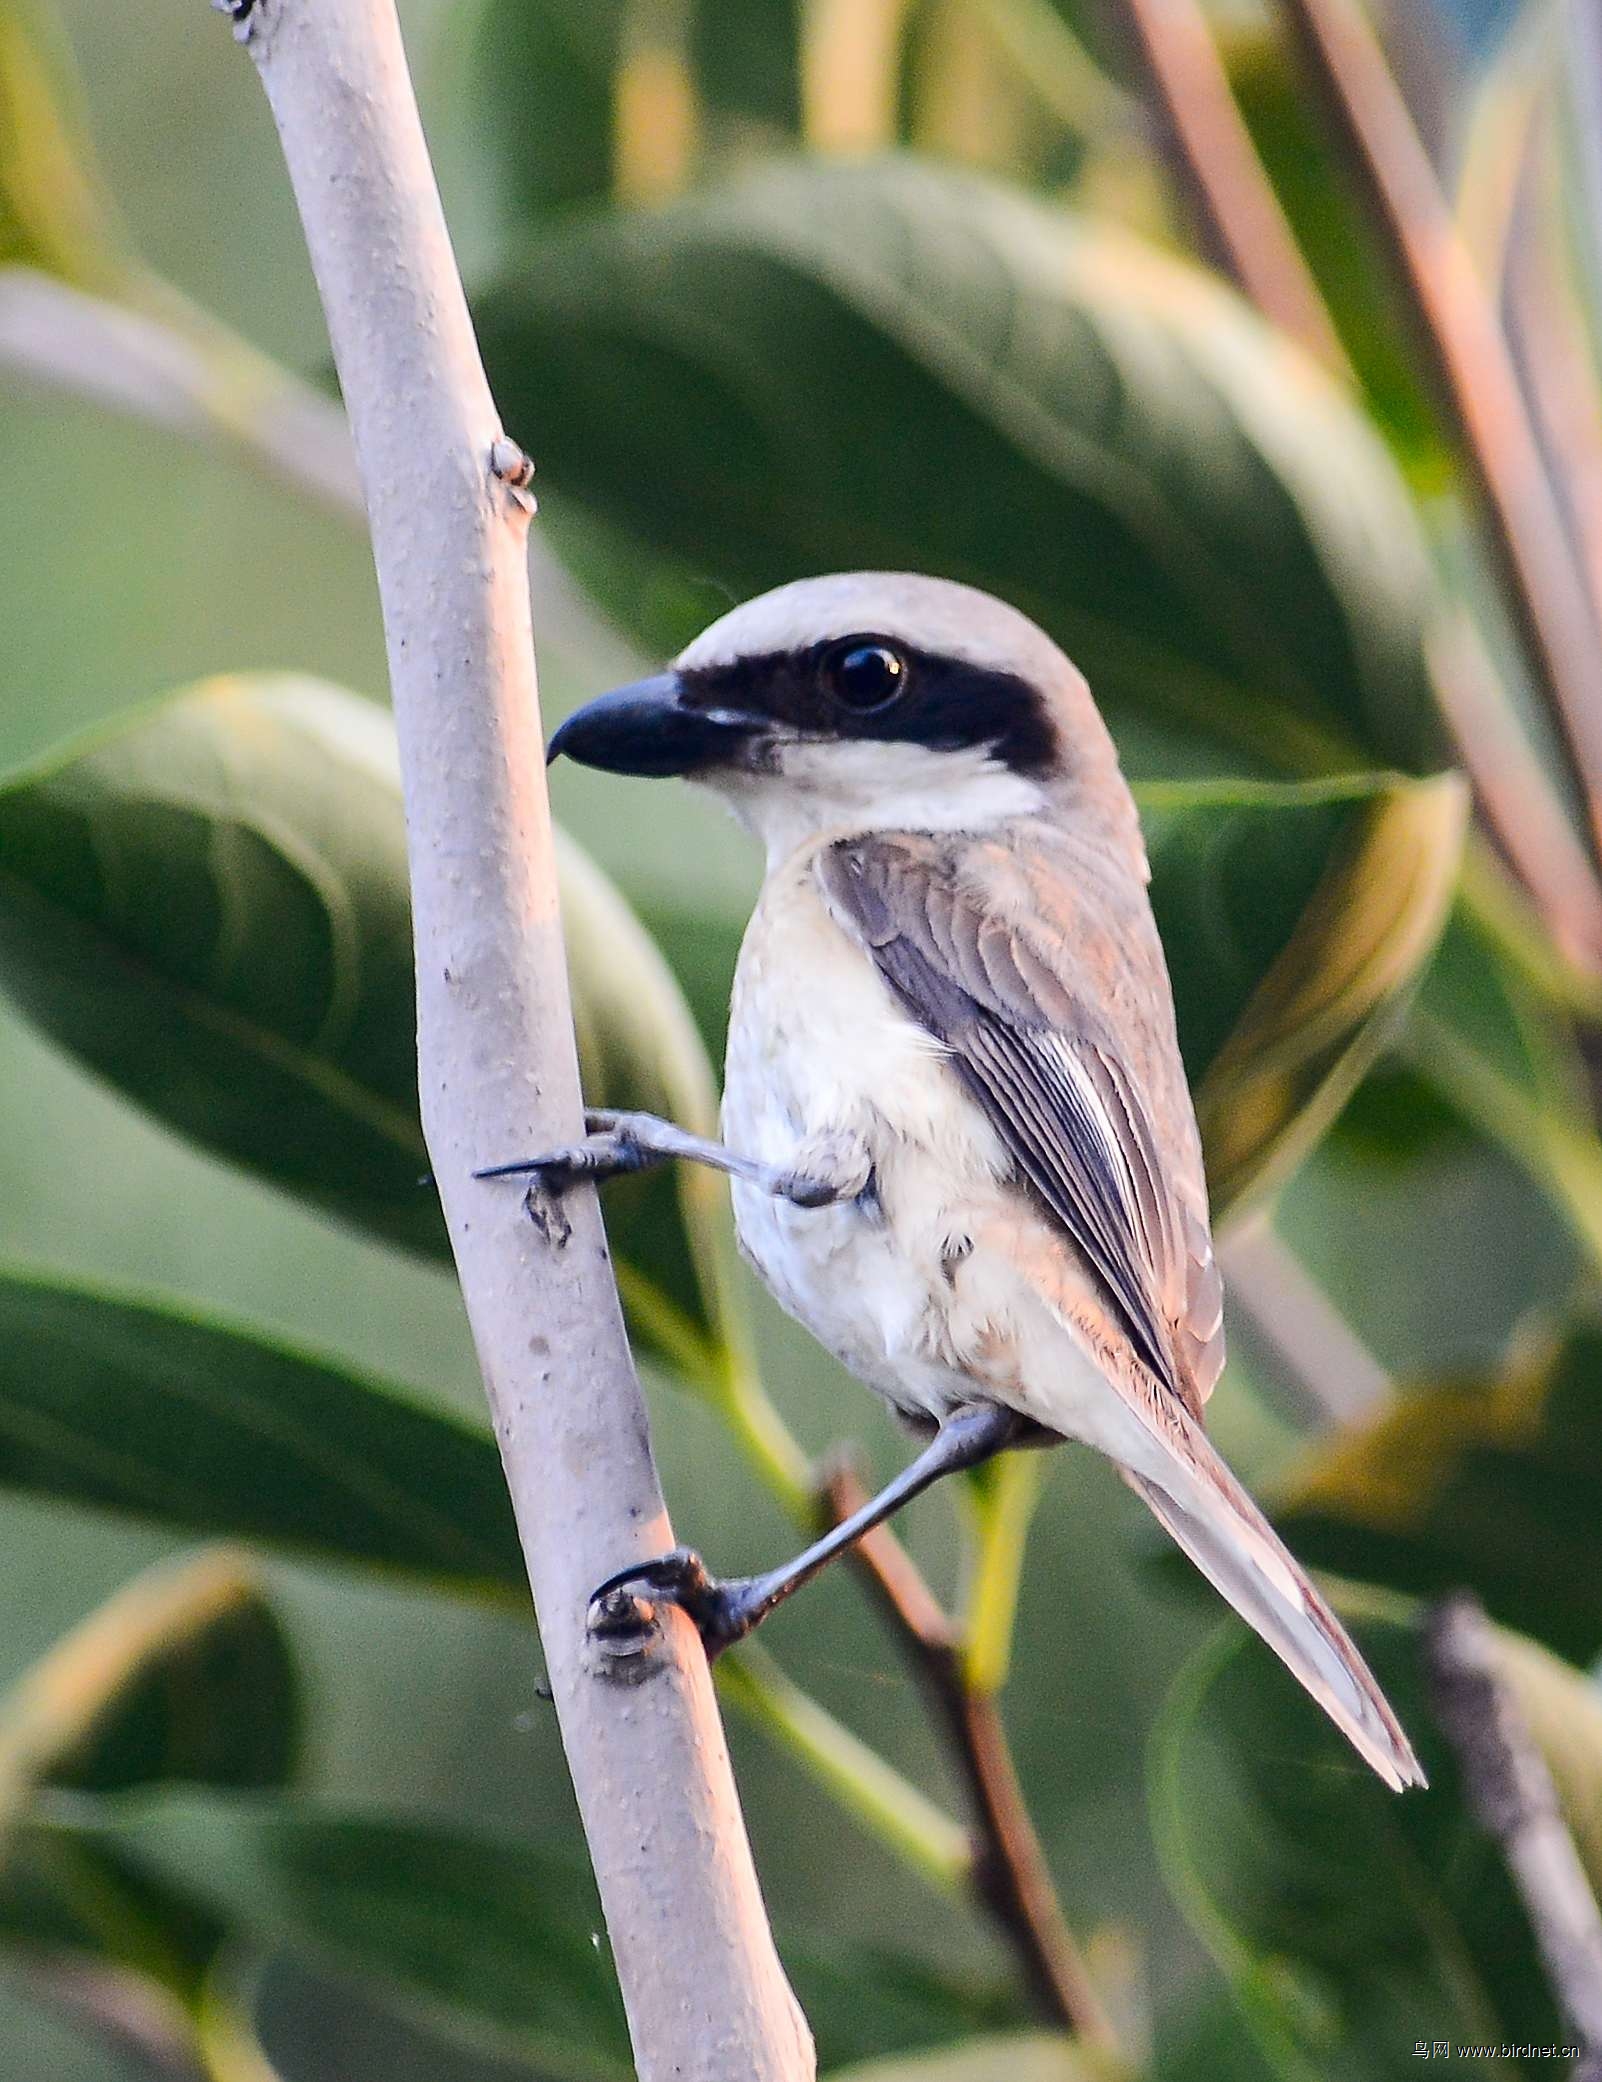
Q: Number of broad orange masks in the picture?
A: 0